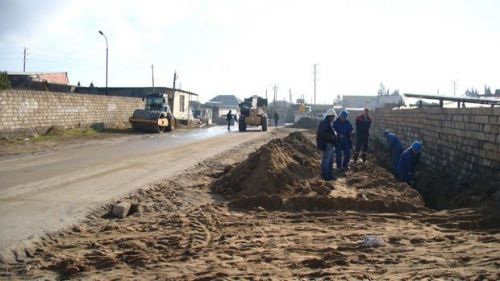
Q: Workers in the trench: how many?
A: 2